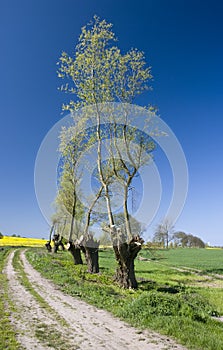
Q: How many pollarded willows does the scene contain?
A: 6